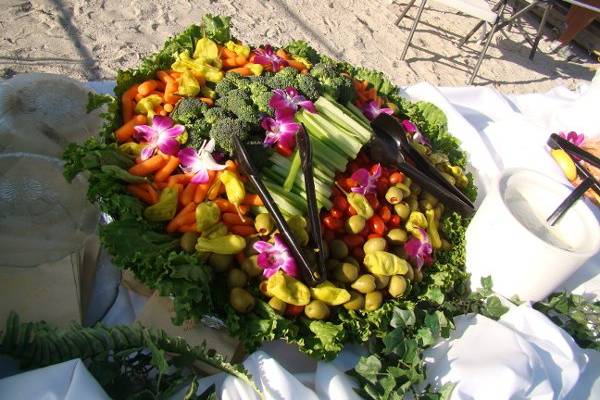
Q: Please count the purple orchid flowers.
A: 11